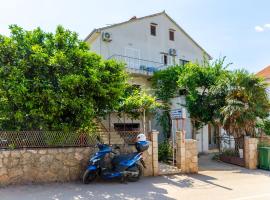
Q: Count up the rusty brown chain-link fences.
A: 1